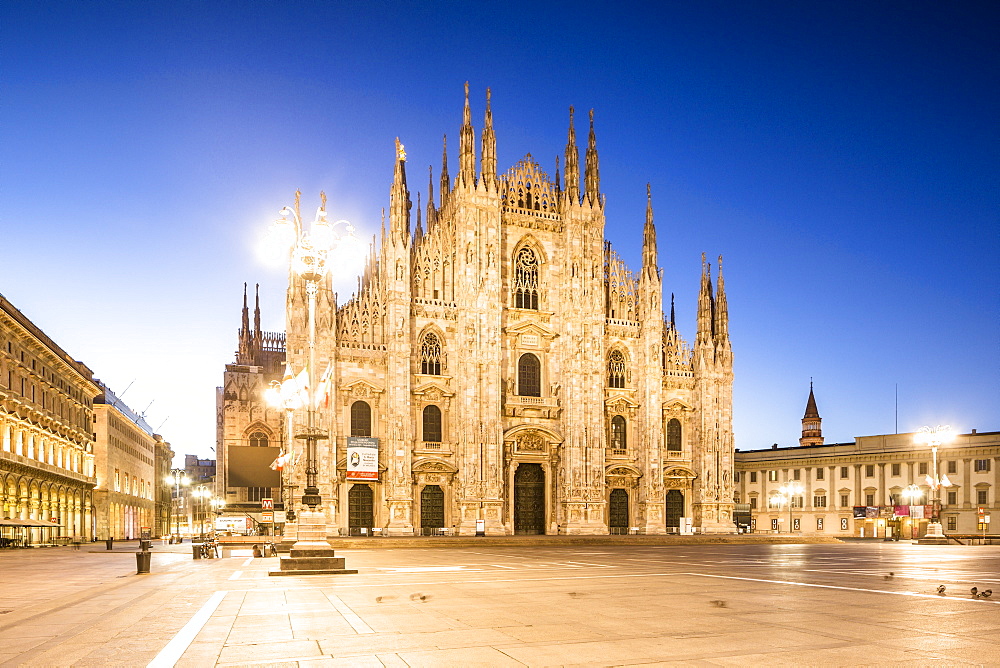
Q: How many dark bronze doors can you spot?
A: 5